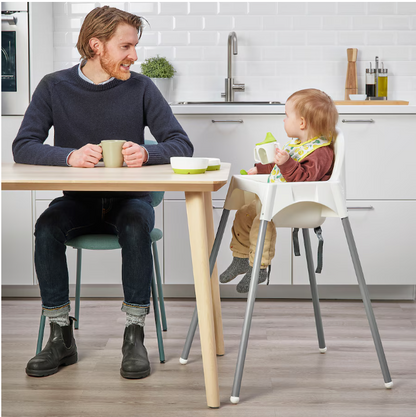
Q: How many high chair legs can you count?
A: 4